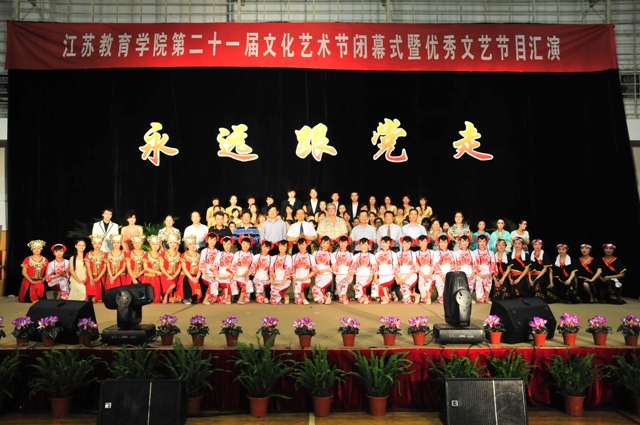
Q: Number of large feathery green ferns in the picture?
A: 11